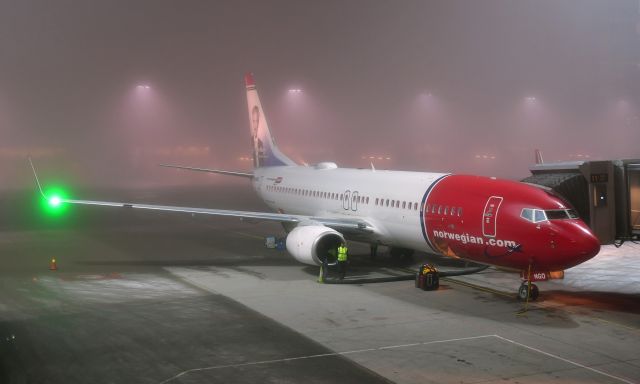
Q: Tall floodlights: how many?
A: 5